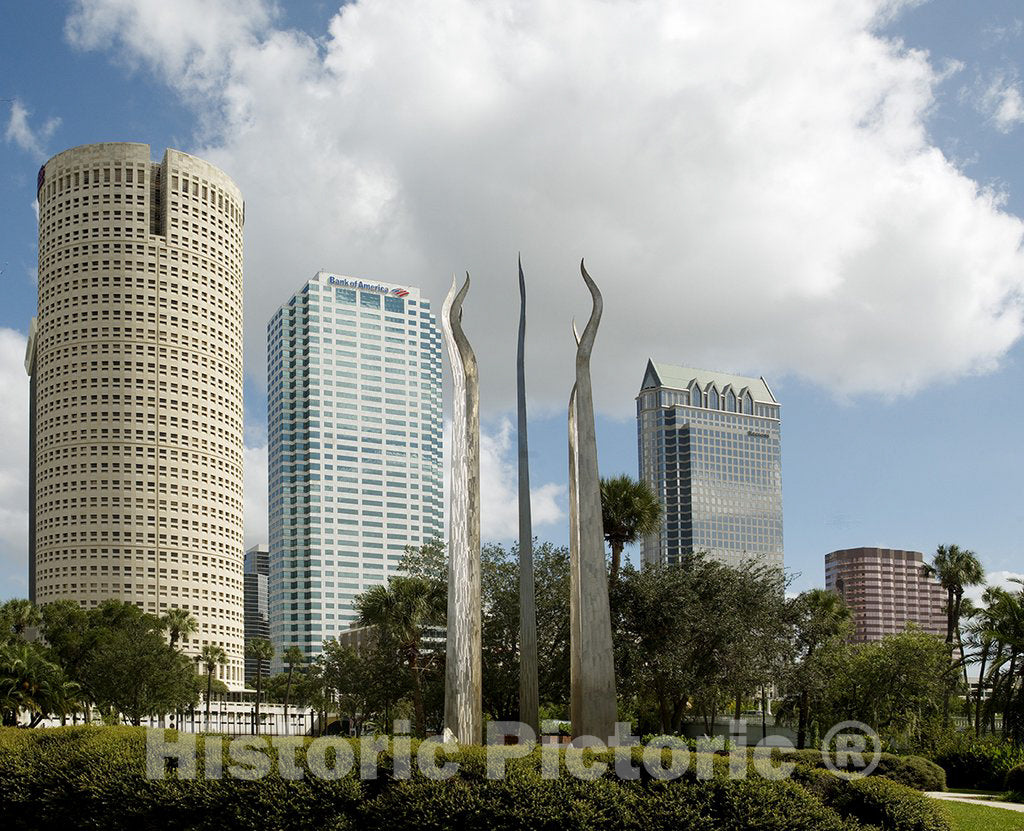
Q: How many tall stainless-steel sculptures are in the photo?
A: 5